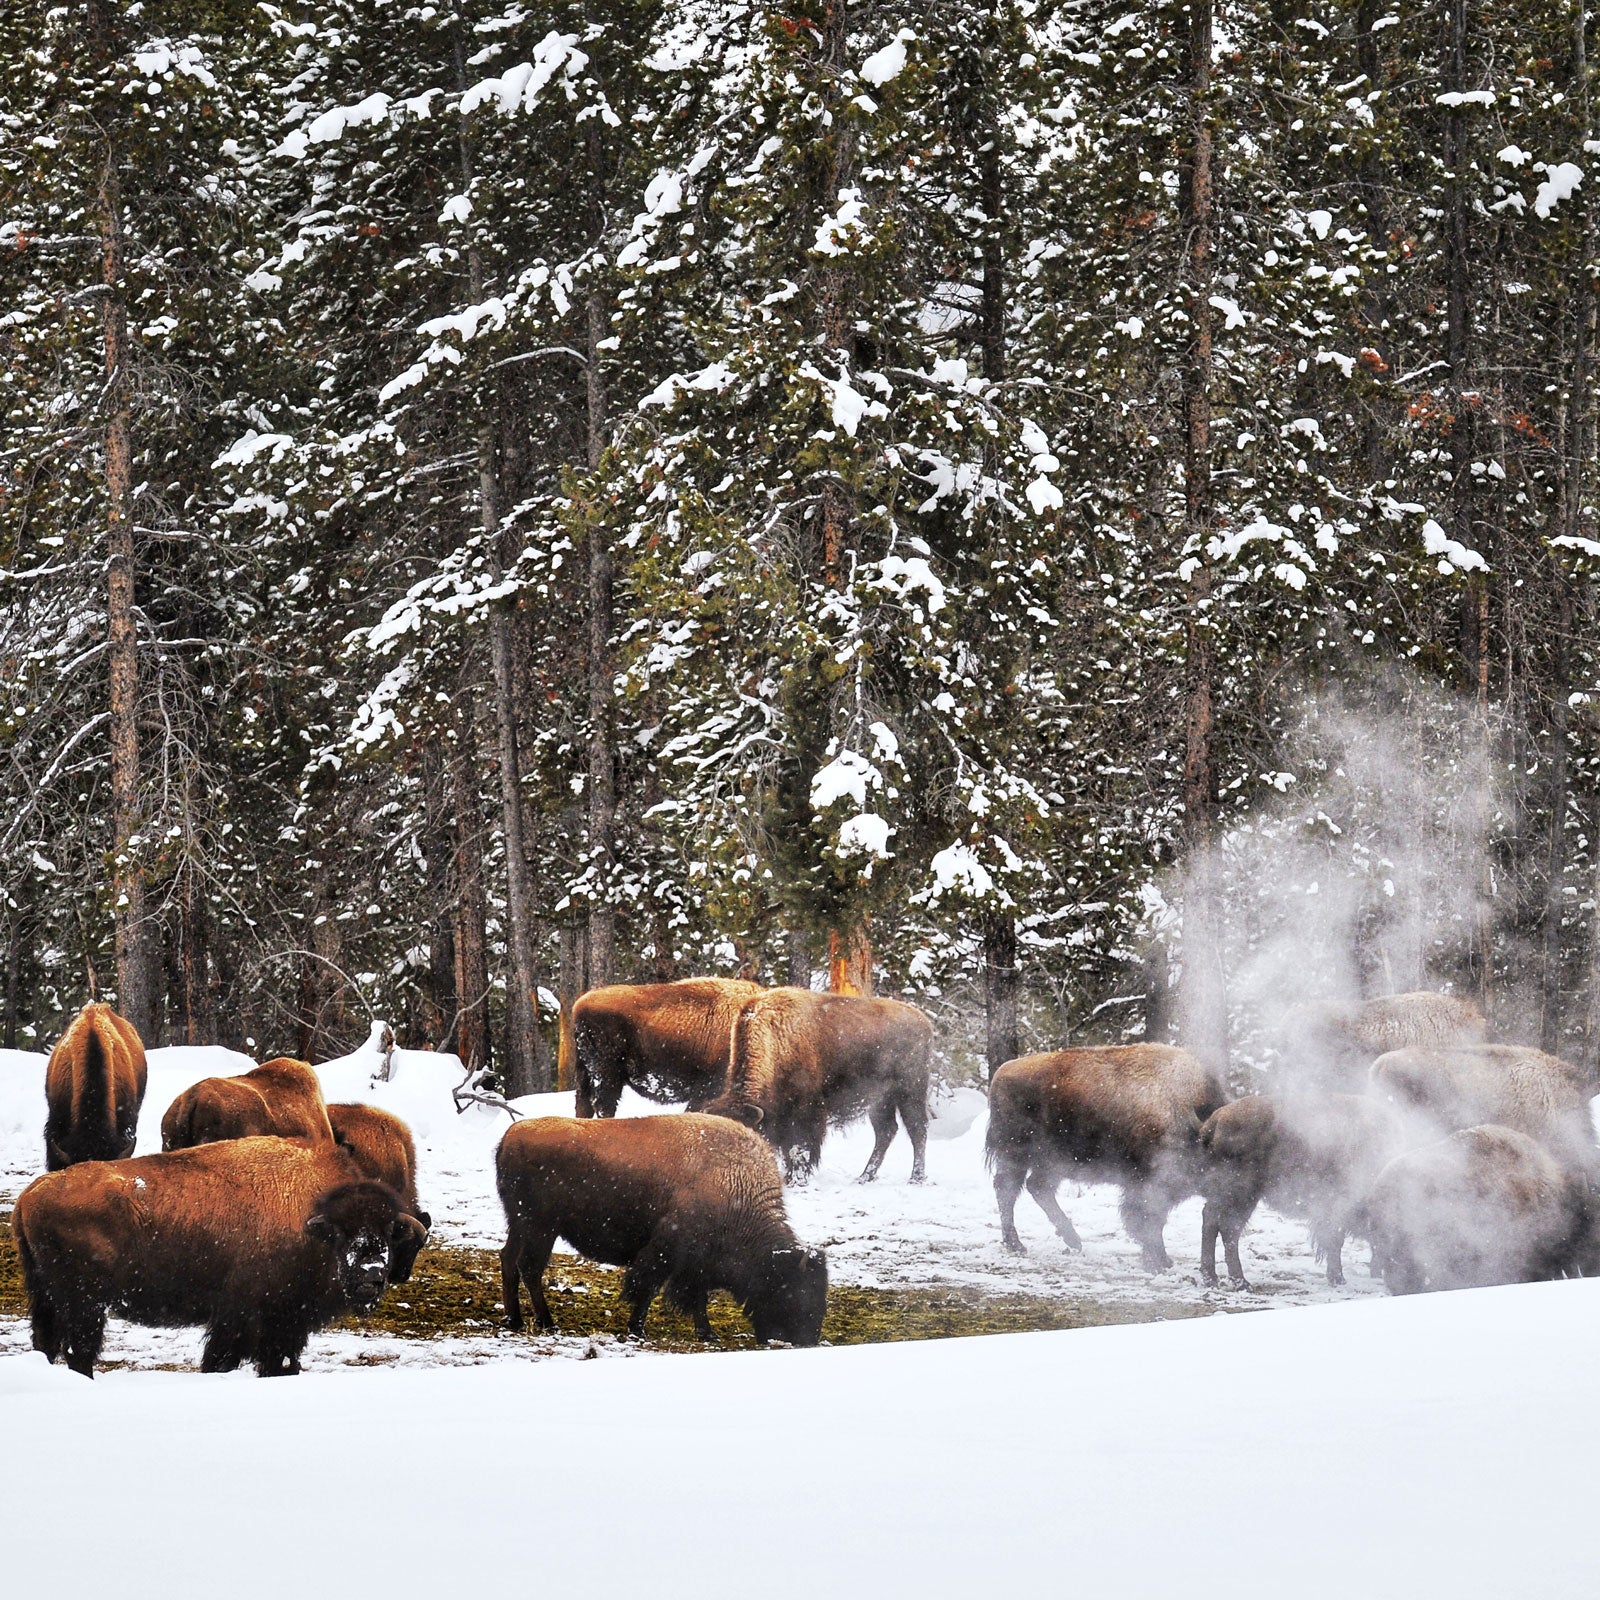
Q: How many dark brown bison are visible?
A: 12